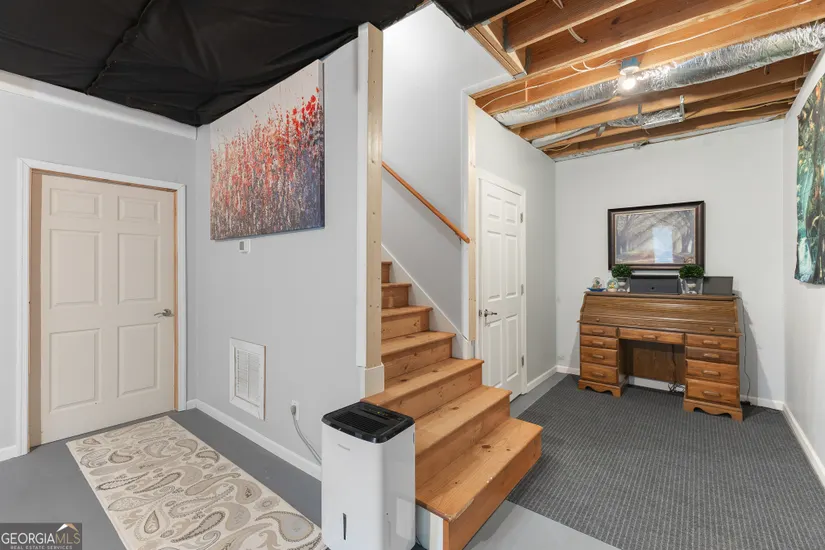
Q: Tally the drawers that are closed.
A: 9